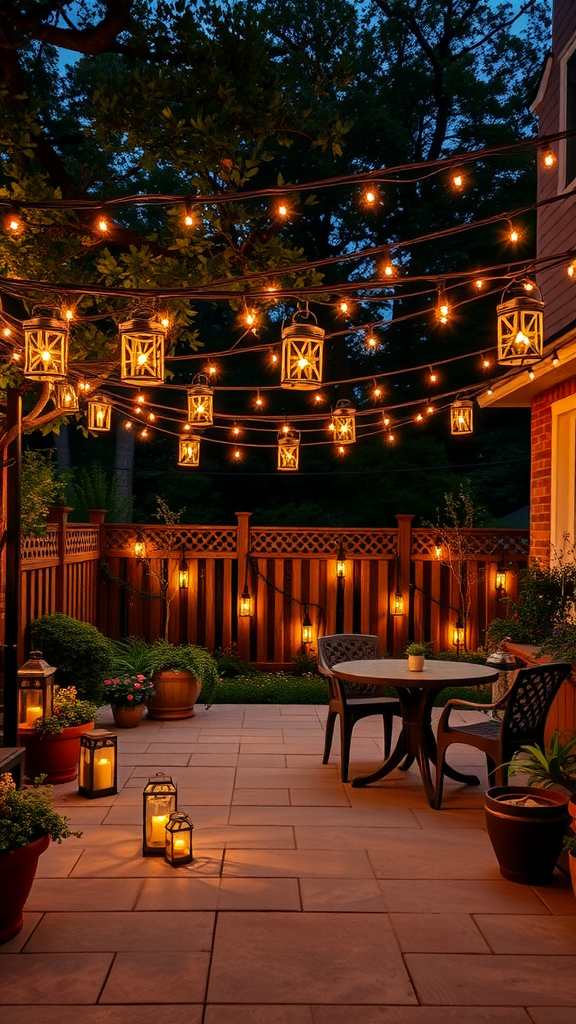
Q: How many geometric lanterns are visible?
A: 11